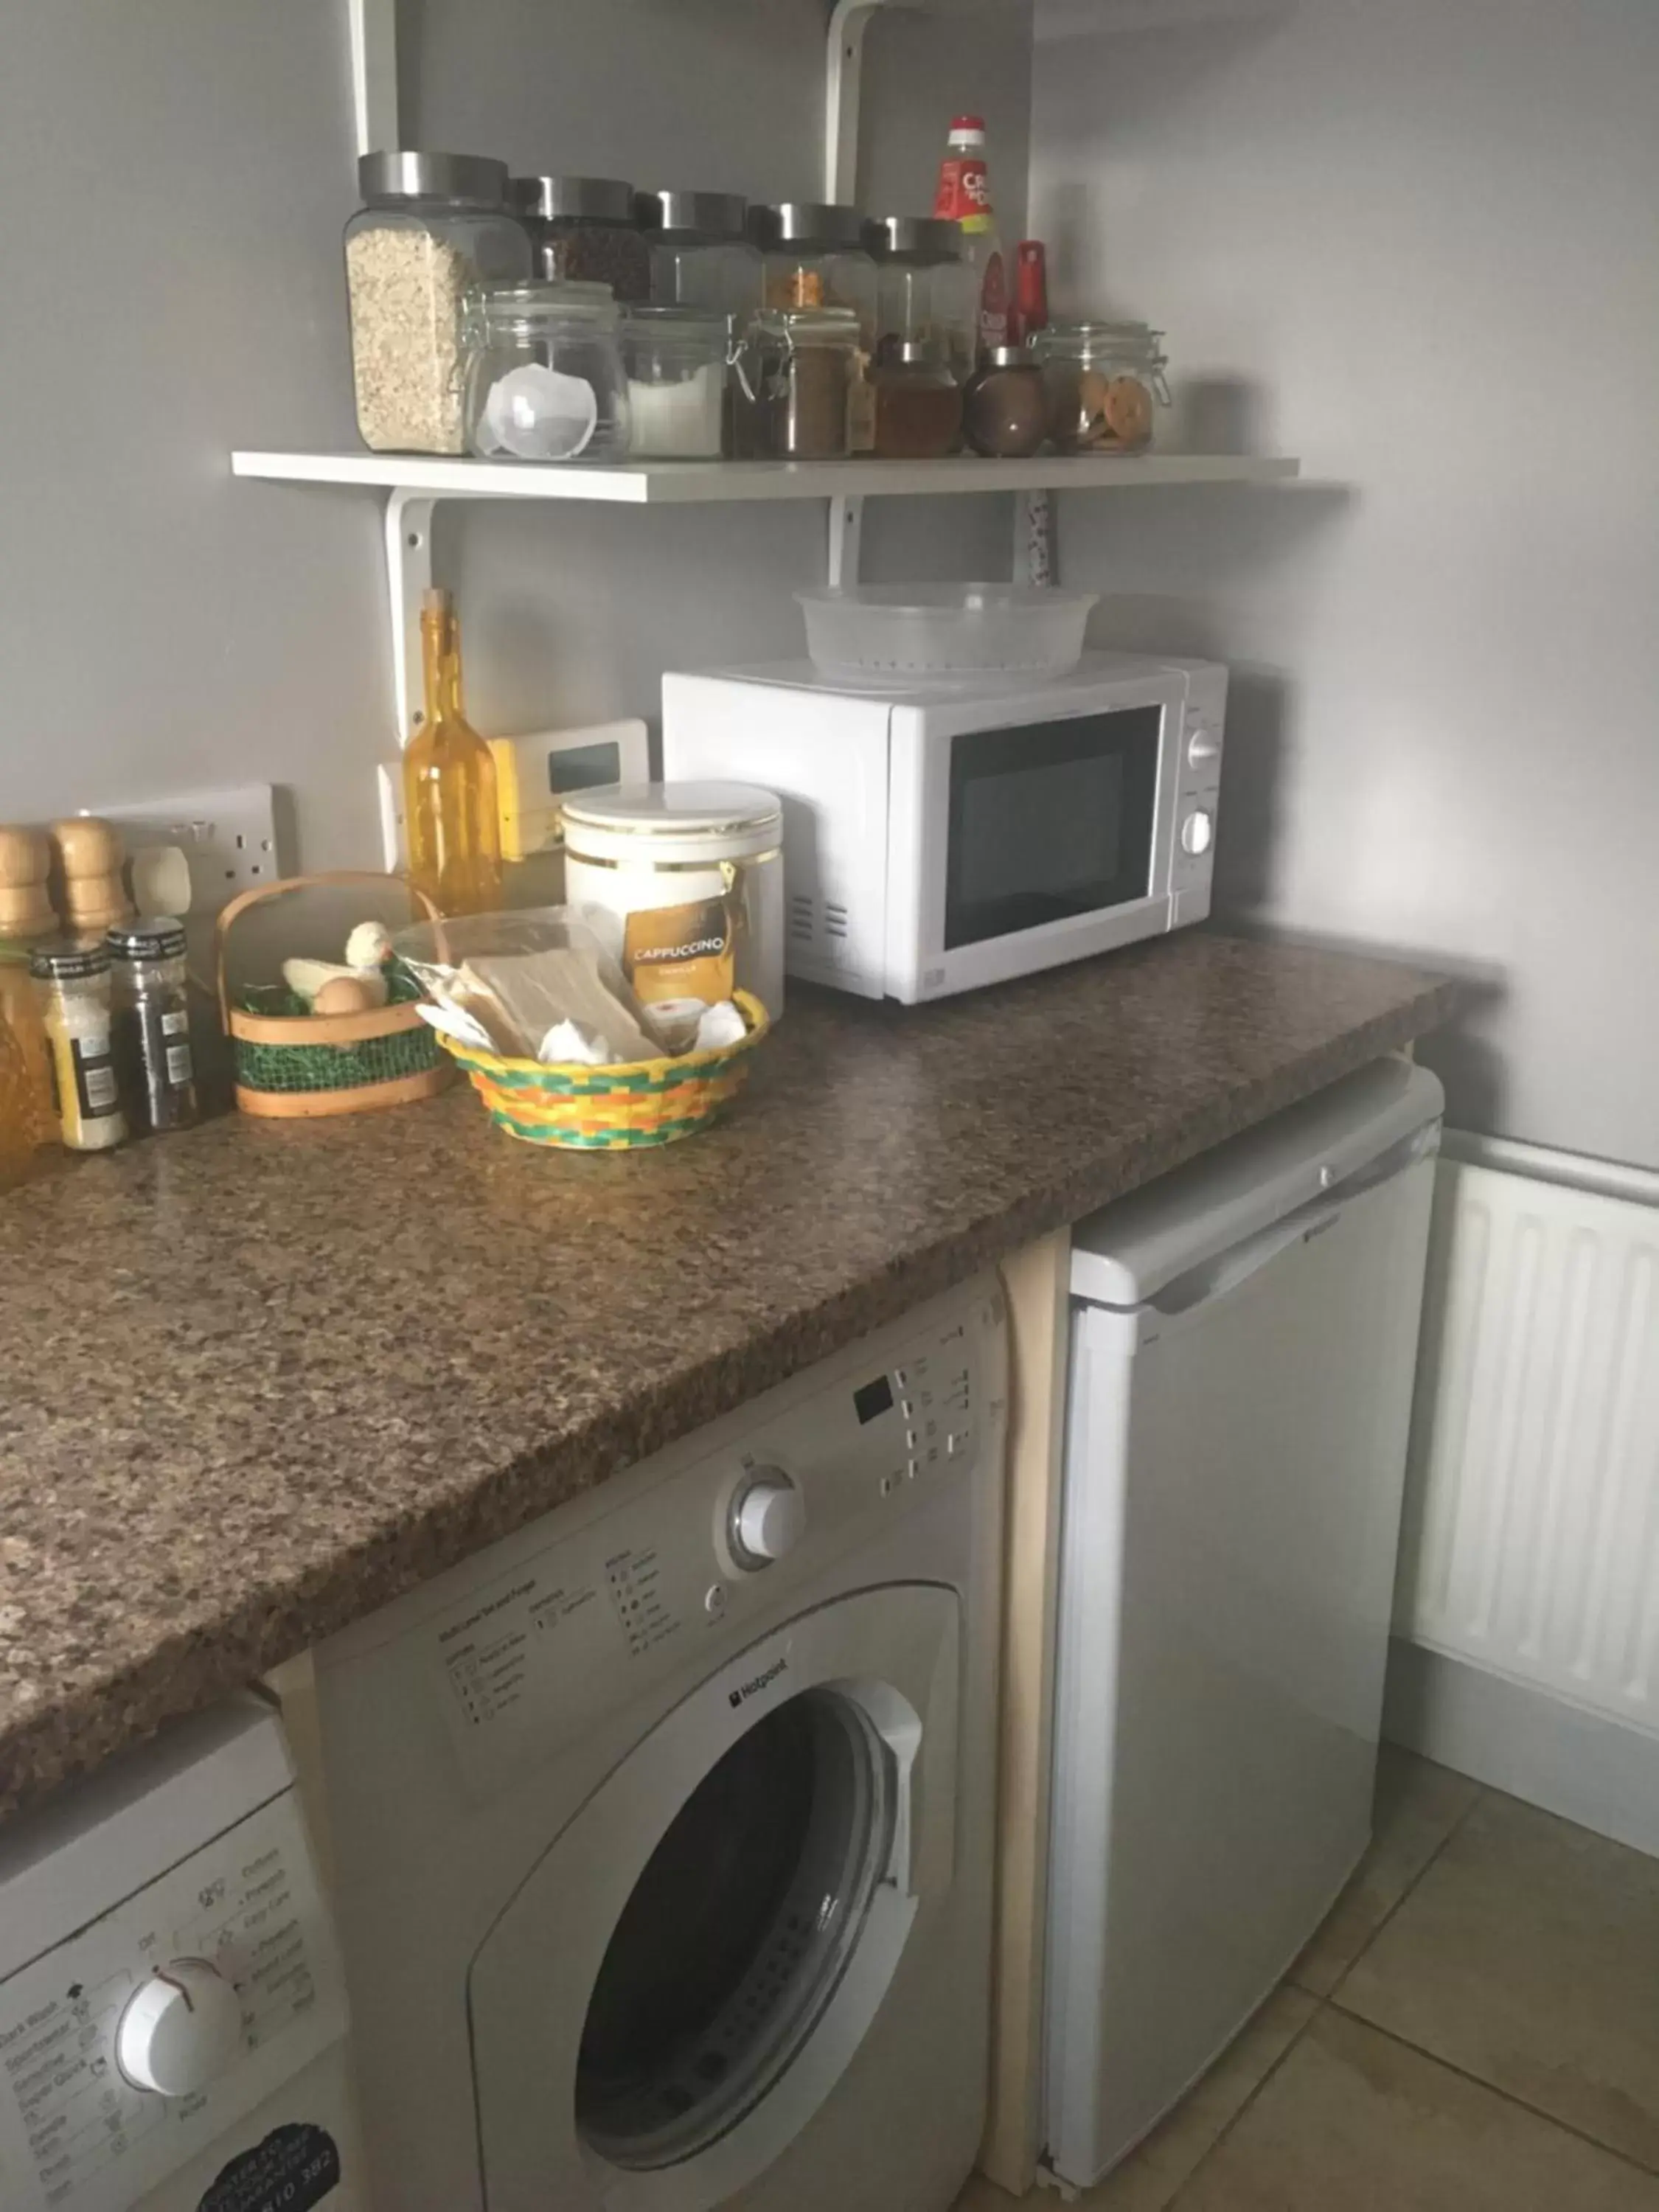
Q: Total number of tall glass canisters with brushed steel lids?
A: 5